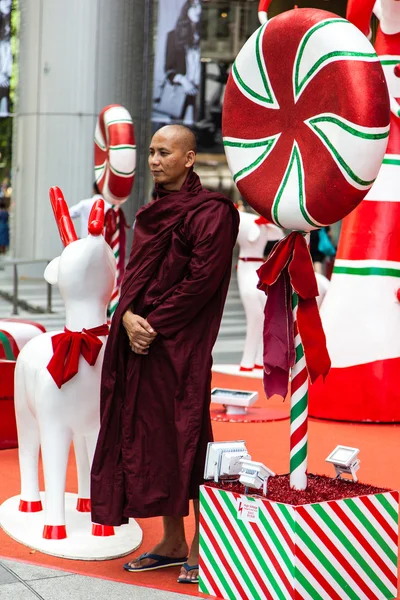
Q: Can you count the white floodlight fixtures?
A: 4